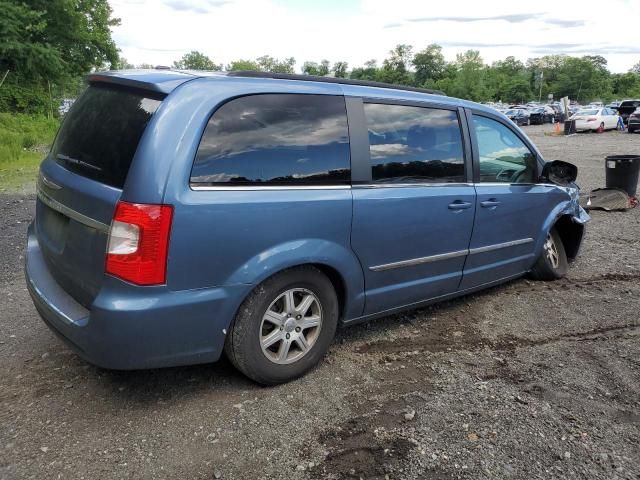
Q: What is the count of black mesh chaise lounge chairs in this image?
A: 0